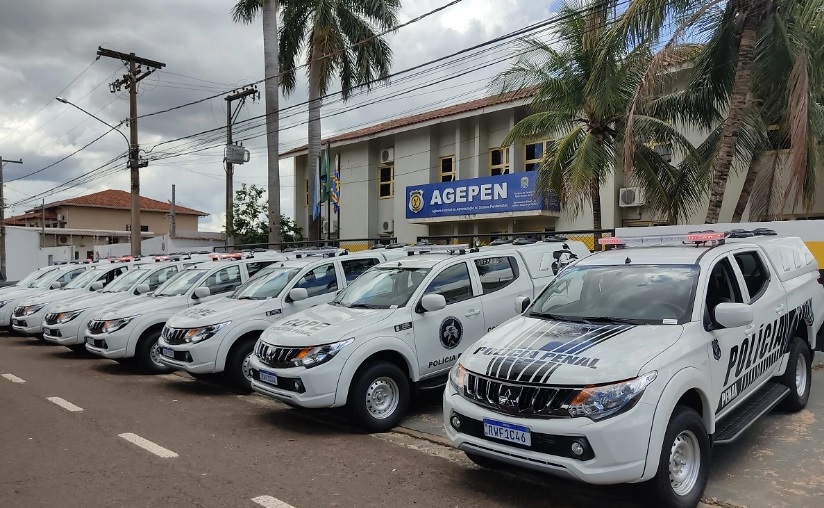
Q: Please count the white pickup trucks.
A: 8